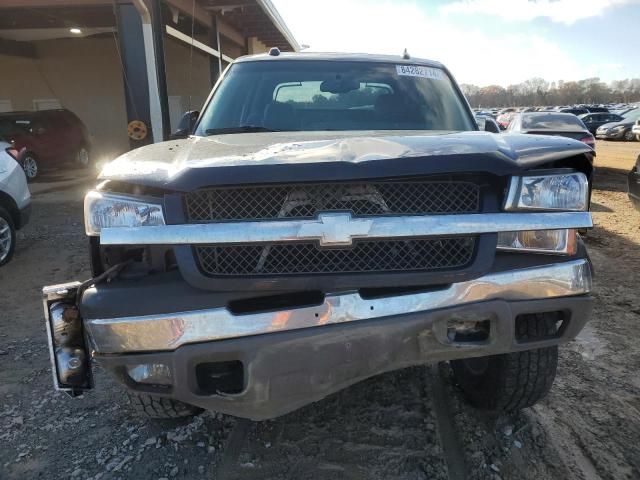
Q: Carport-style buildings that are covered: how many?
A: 1